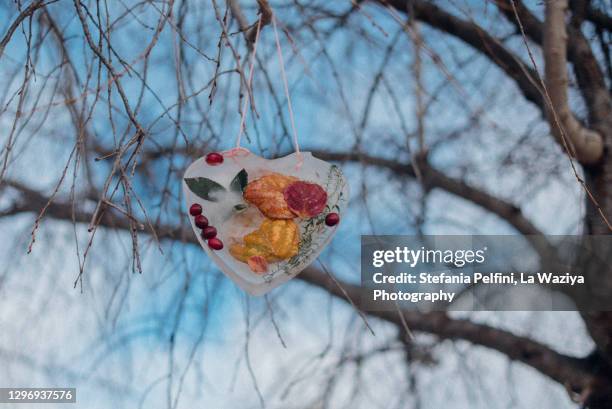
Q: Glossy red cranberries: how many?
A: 6